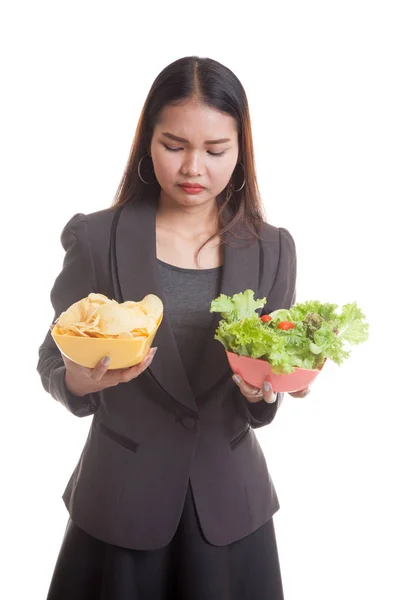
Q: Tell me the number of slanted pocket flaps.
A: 2